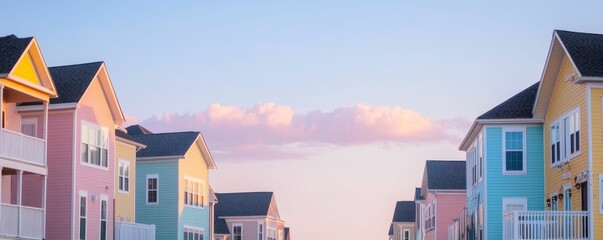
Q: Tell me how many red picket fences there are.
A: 0